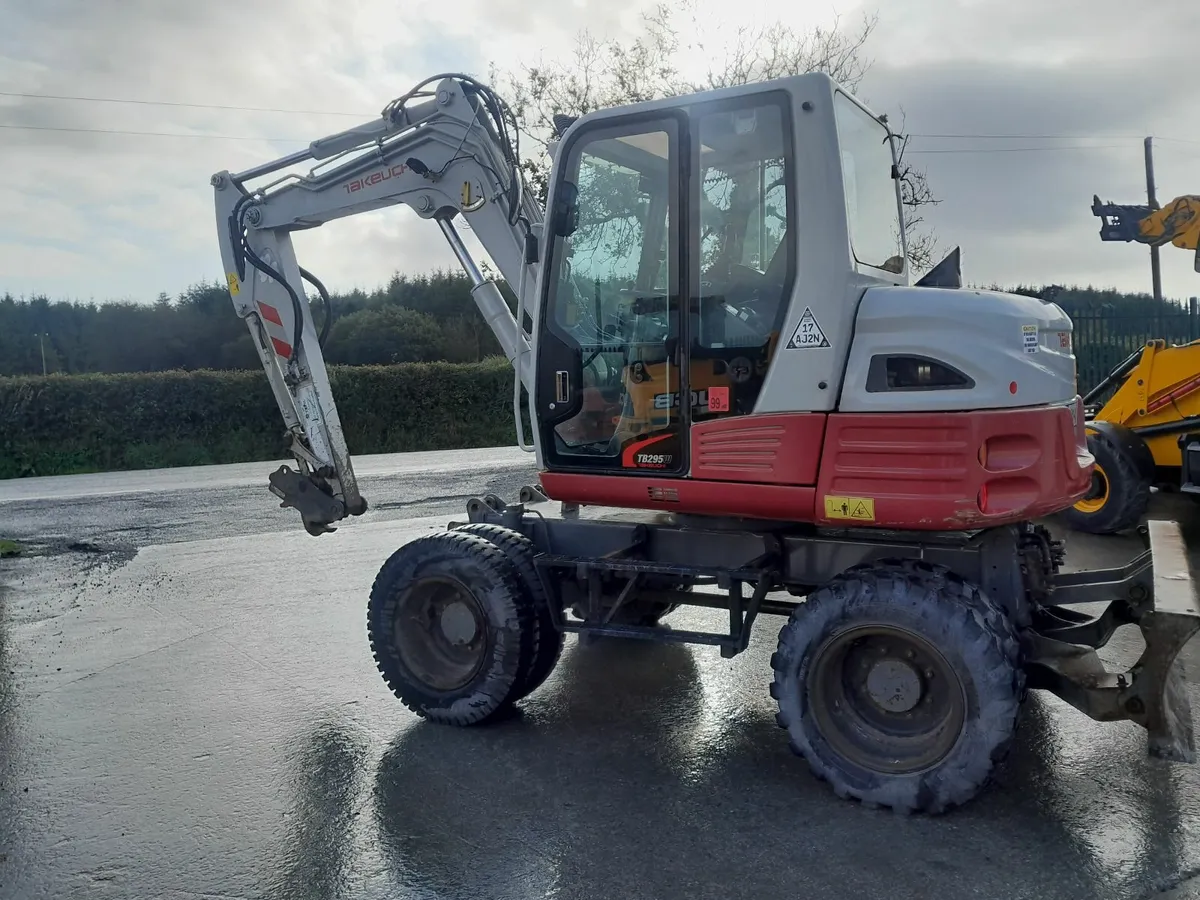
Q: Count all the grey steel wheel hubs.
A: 2